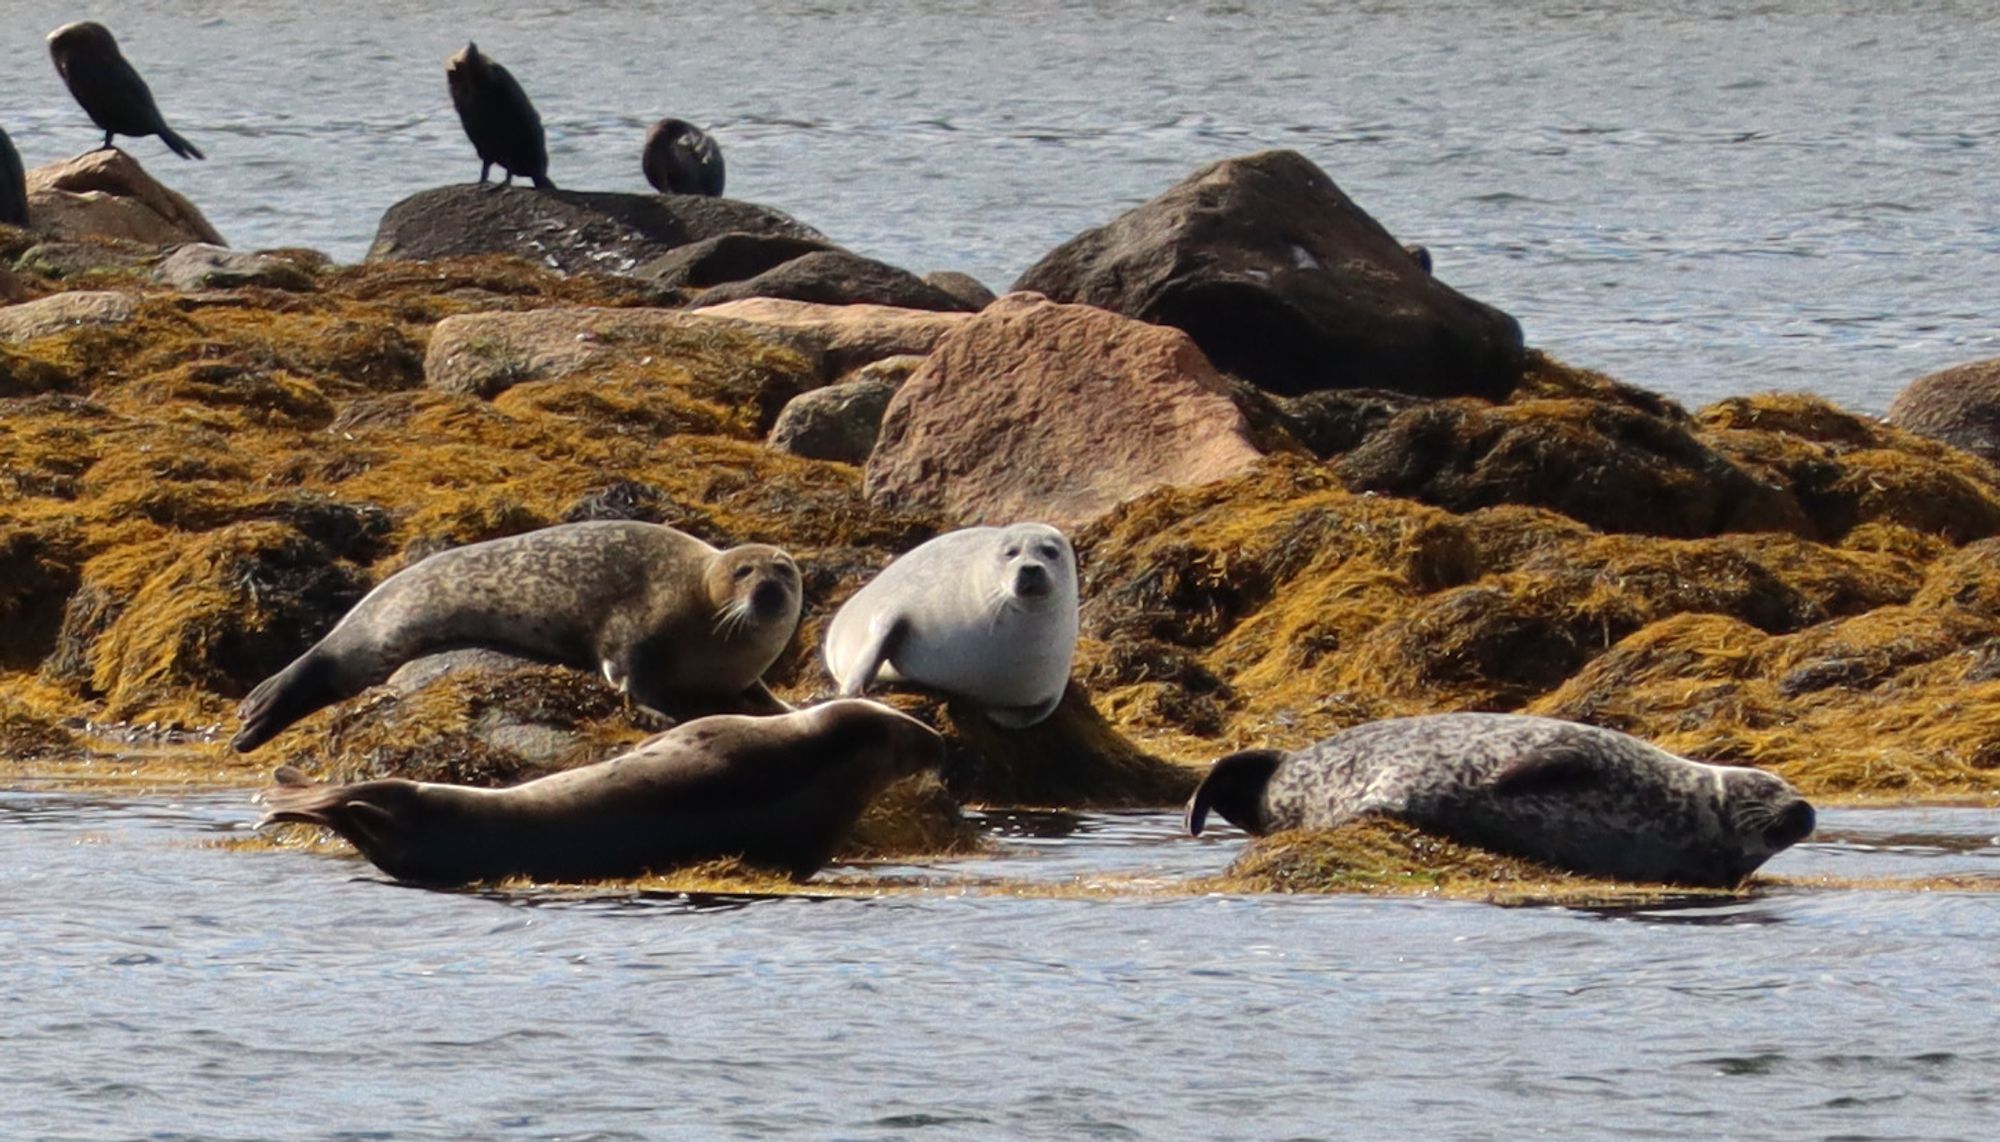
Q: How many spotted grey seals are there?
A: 2